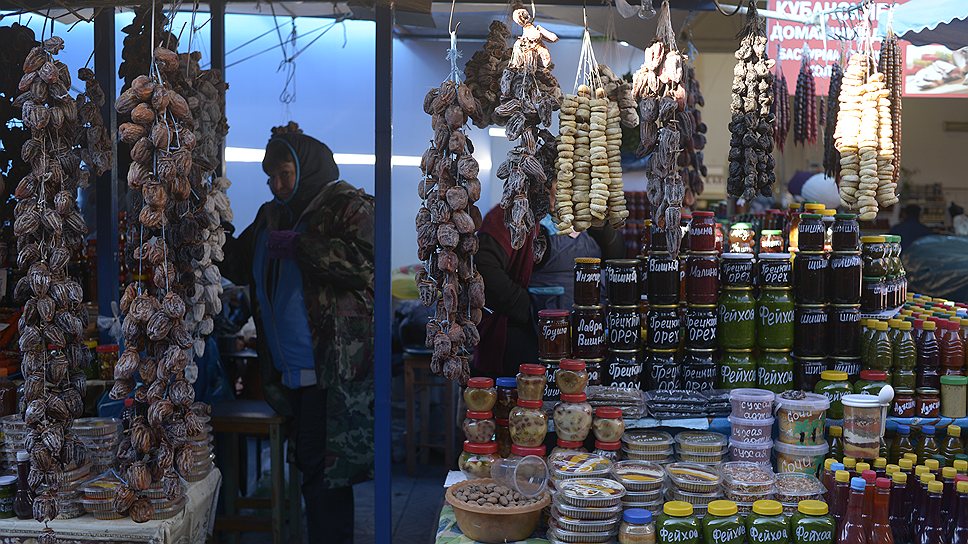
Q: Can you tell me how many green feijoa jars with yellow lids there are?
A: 5